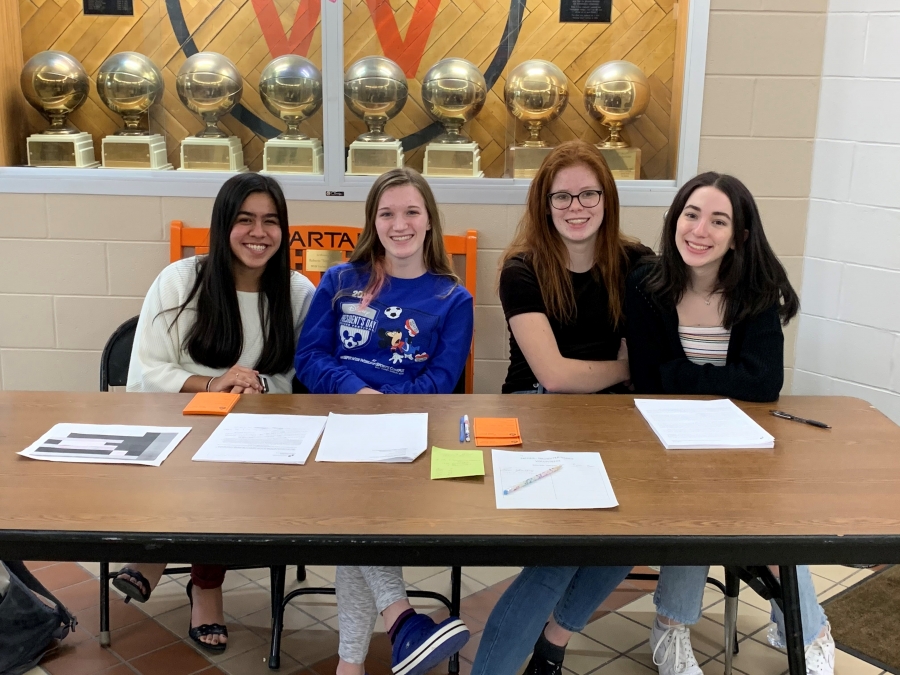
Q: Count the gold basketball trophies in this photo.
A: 8